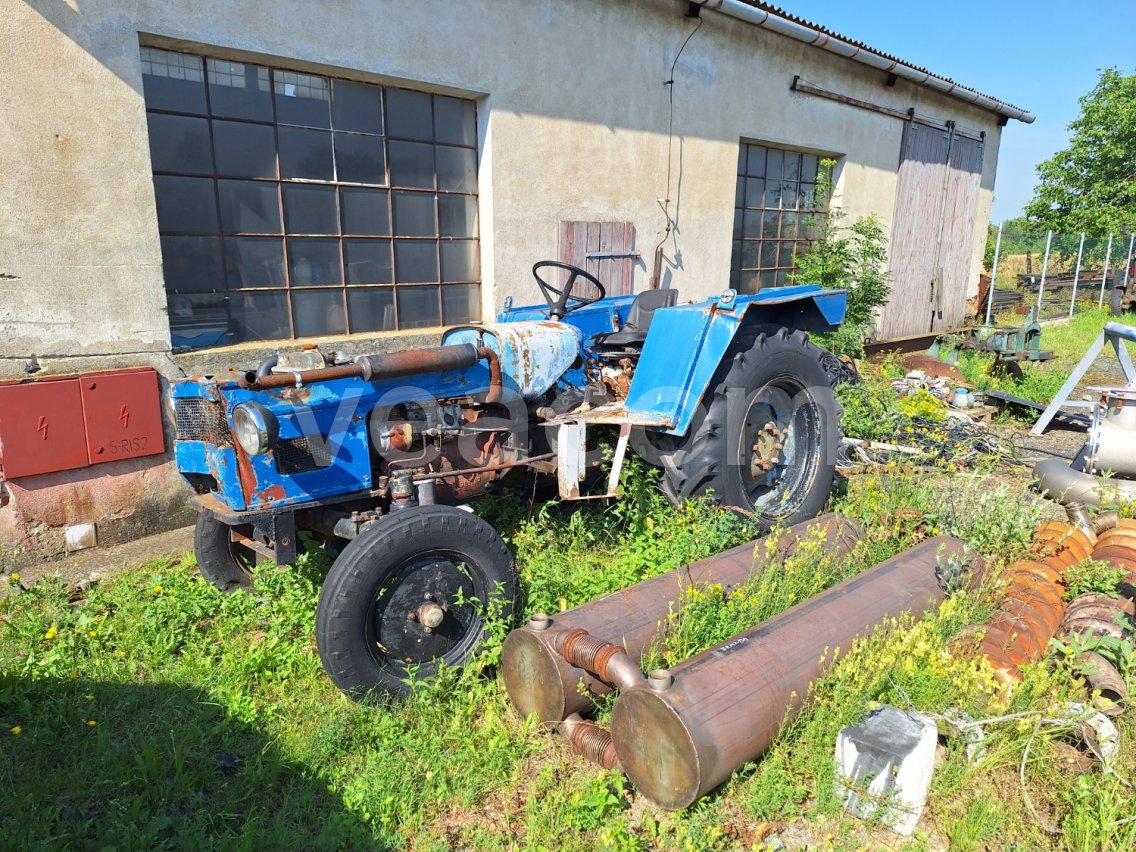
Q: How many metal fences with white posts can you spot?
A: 1